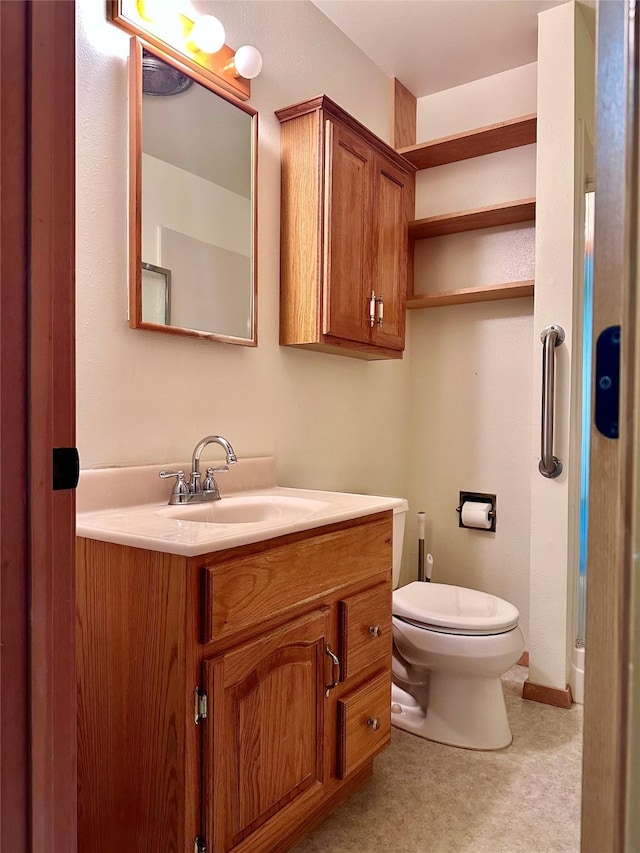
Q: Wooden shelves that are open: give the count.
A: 3